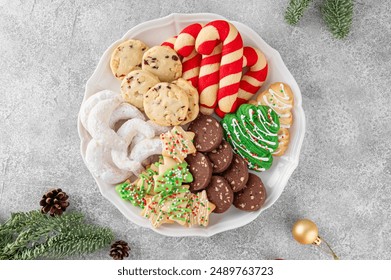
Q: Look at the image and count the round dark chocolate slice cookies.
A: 6